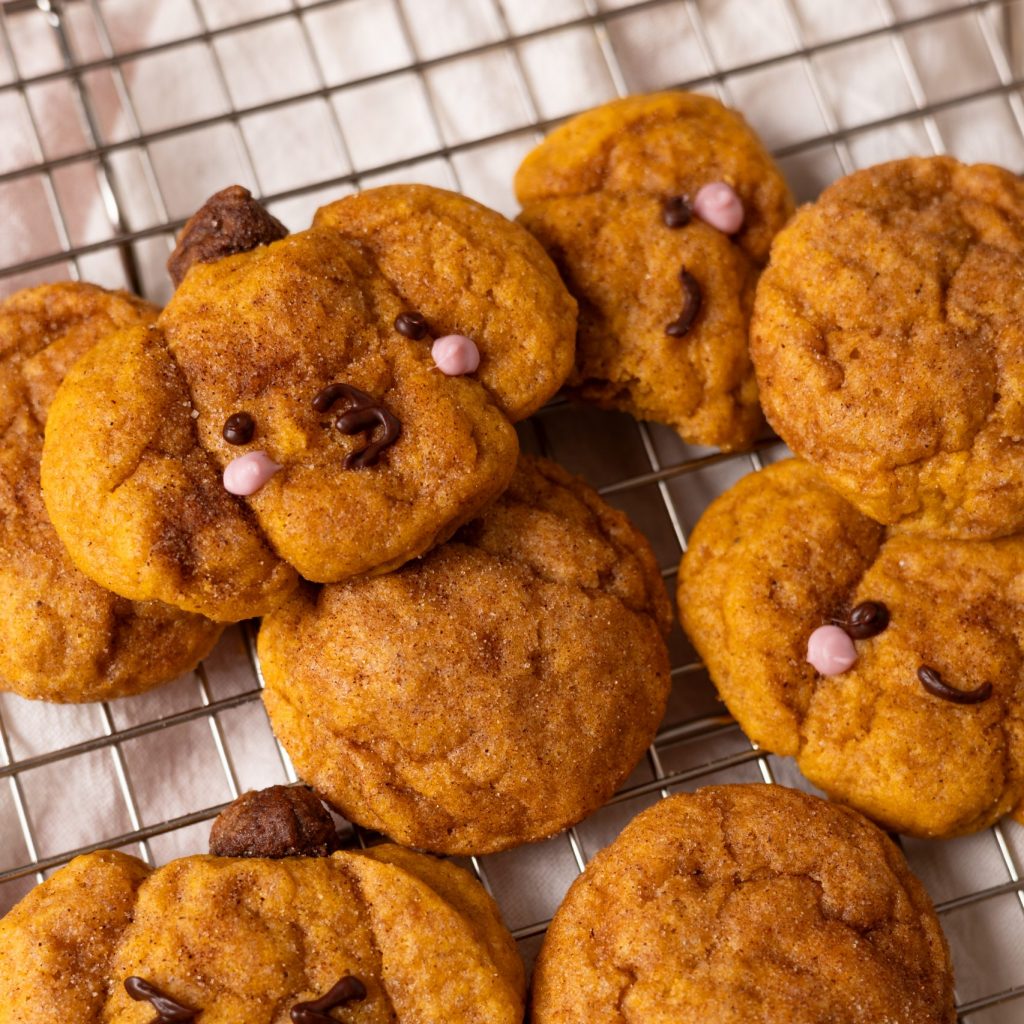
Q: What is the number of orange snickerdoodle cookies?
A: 8